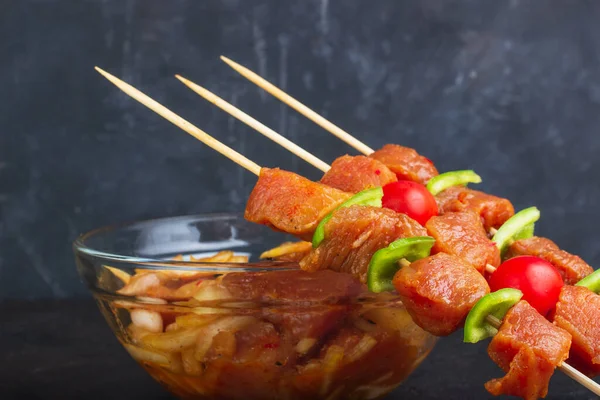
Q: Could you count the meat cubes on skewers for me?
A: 10